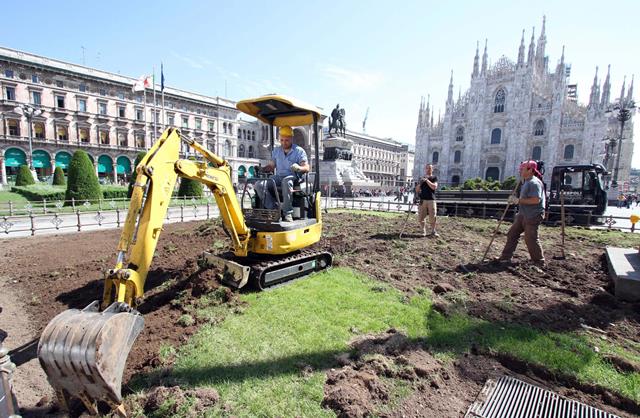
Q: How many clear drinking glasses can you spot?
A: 0